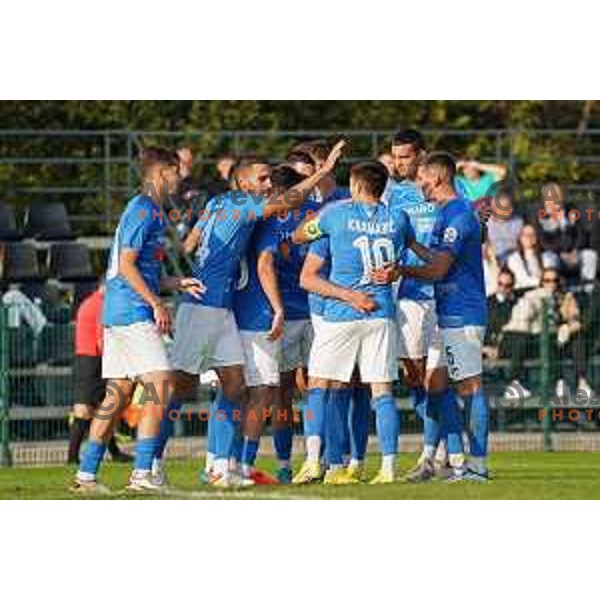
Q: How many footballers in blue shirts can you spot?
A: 8